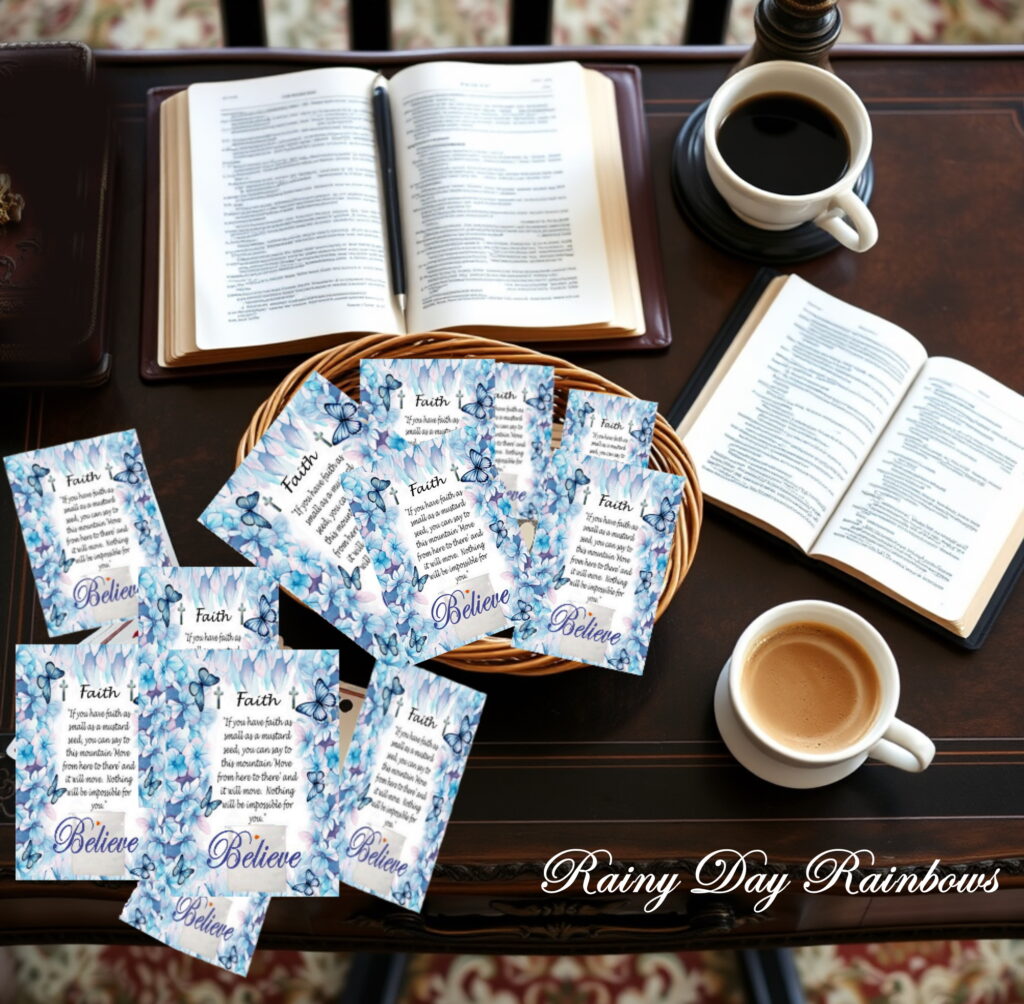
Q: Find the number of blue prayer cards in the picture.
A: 12